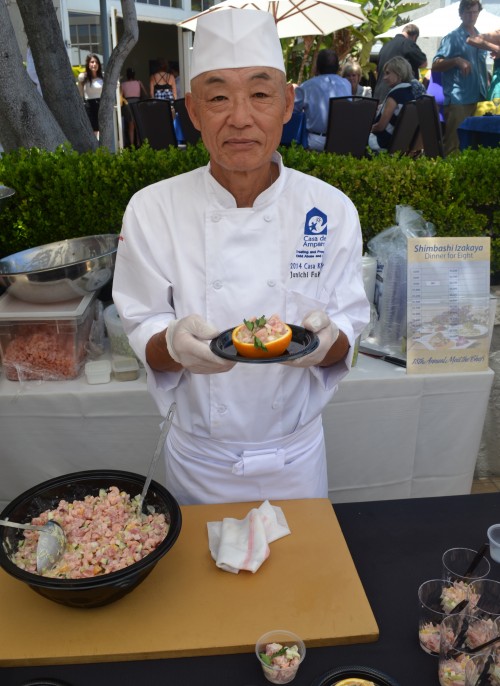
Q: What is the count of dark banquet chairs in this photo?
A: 5